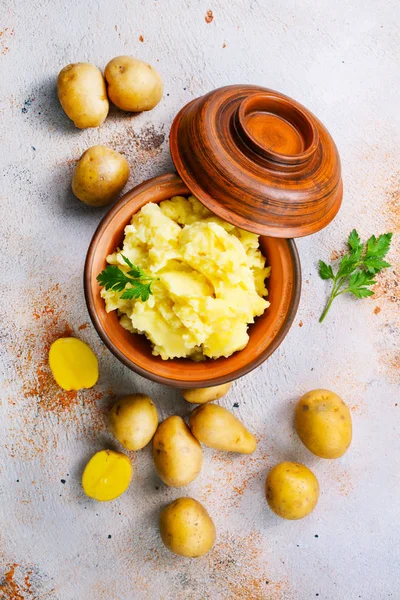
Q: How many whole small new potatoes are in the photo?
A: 10